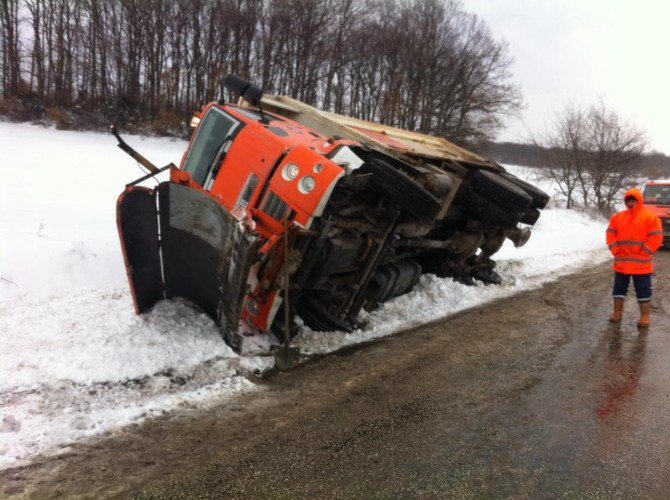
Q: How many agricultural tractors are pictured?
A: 0